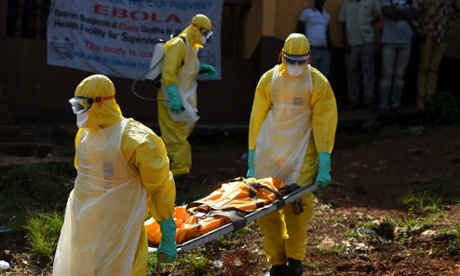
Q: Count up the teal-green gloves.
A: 5